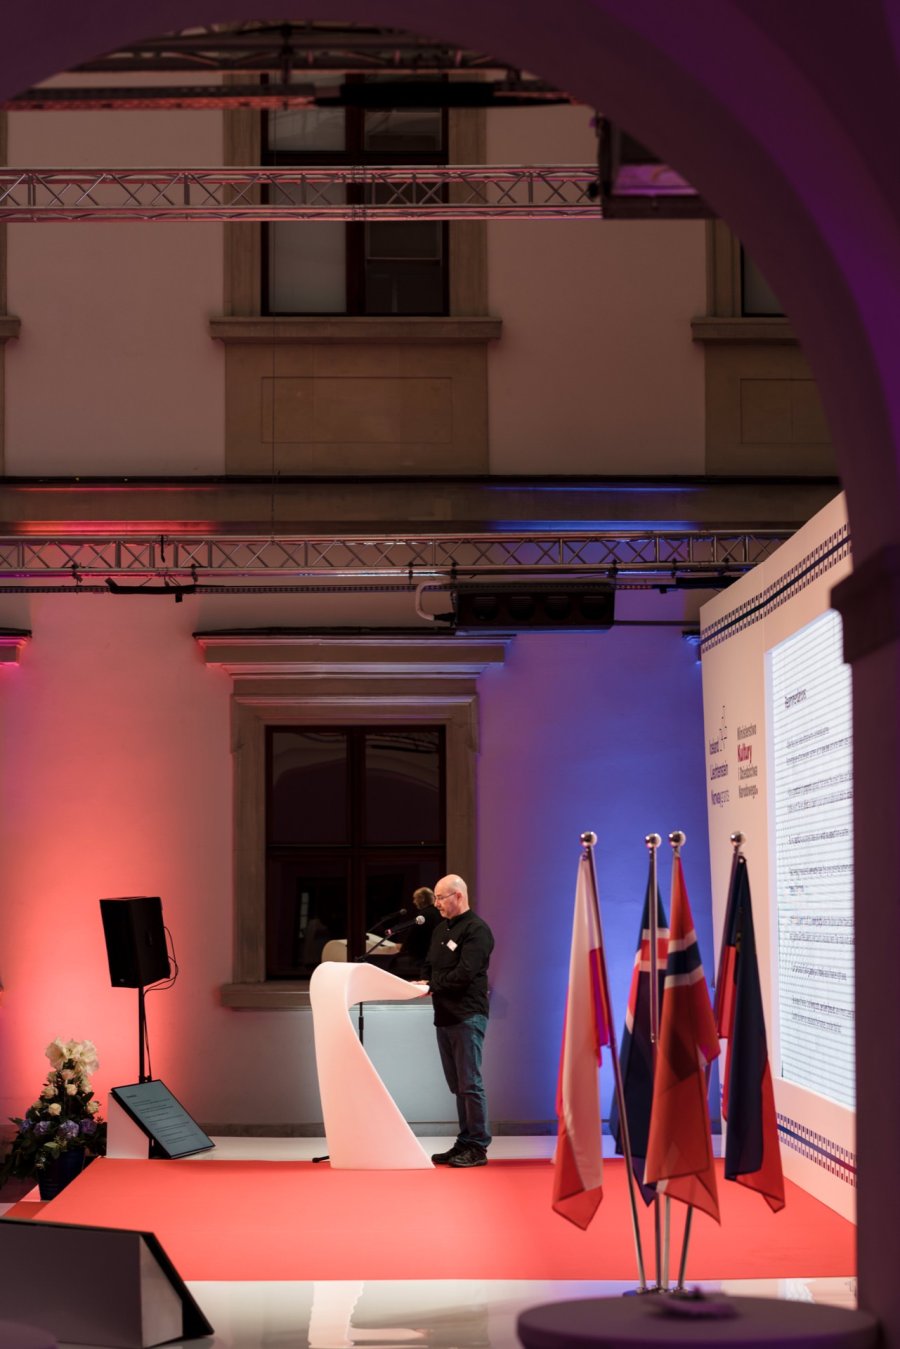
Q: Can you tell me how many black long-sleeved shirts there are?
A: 1